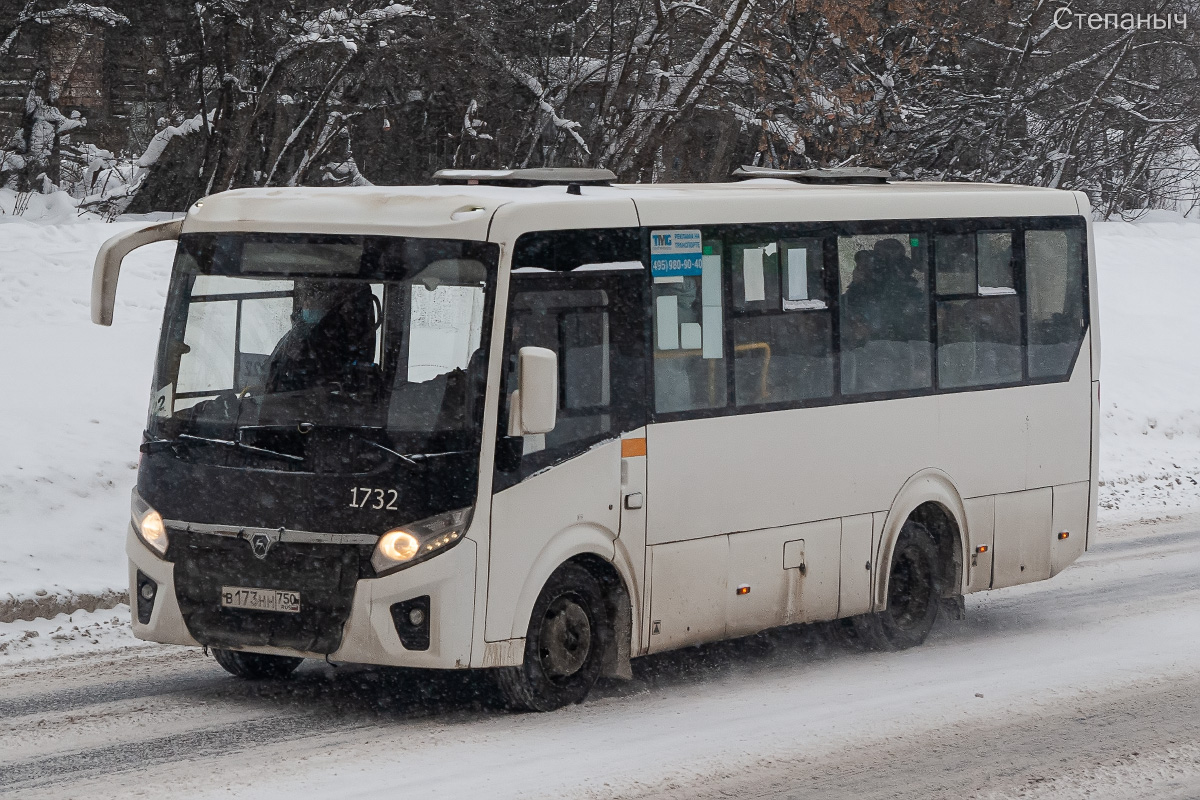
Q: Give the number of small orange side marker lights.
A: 3